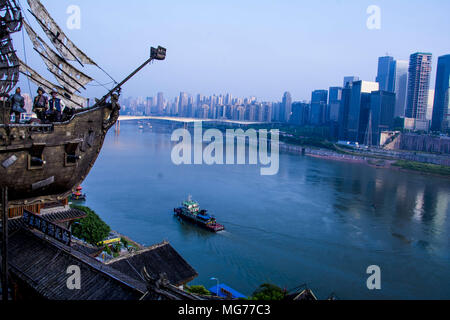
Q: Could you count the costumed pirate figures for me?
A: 3